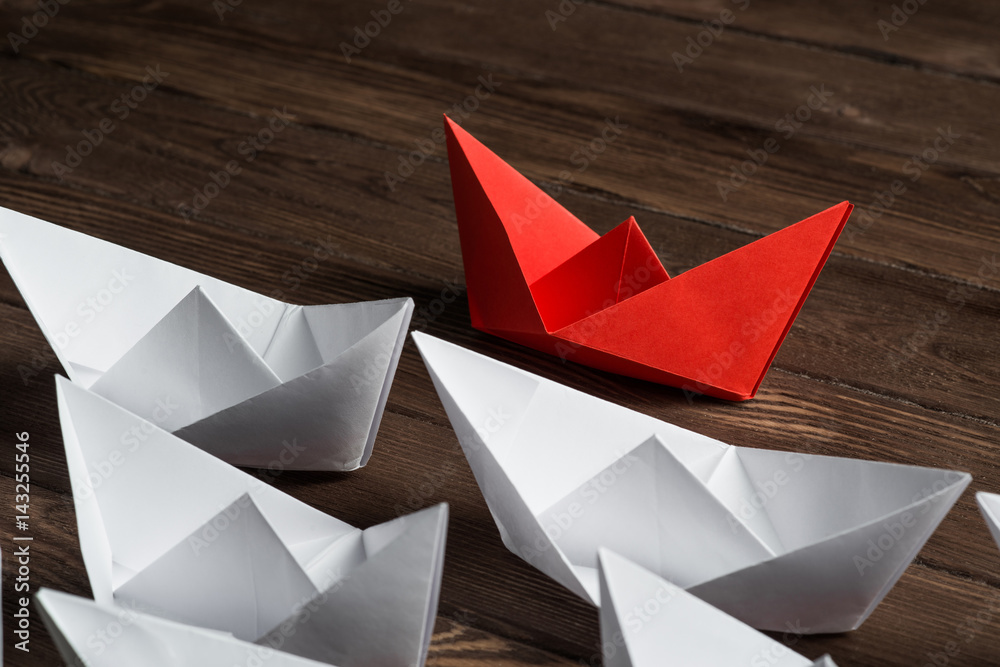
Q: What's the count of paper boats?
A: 7